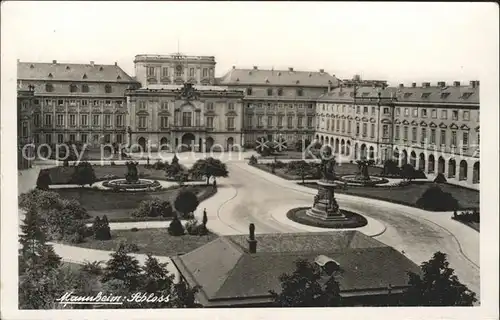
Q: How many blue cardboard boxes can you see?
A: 0